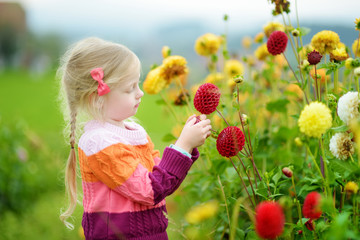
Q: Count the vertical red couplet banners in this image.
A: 0